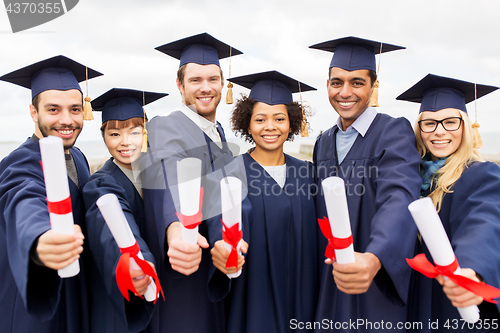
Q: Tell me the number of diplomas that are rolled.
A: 6